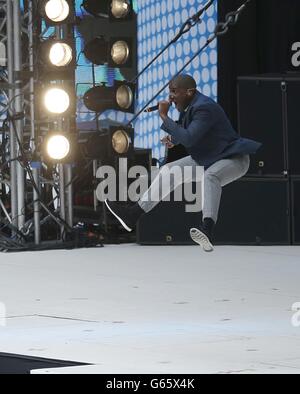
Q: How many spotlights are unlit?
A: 4